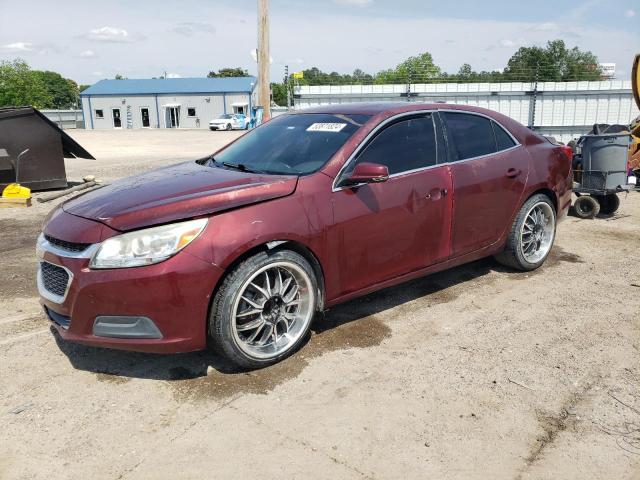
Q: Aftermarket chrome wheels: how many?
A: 2